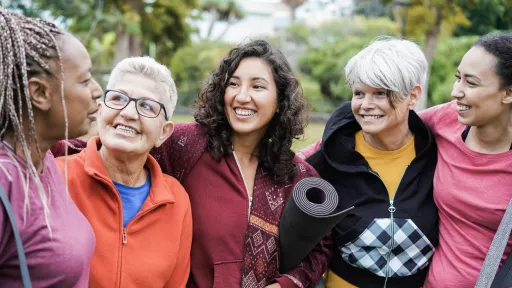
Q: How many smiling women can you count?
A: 4